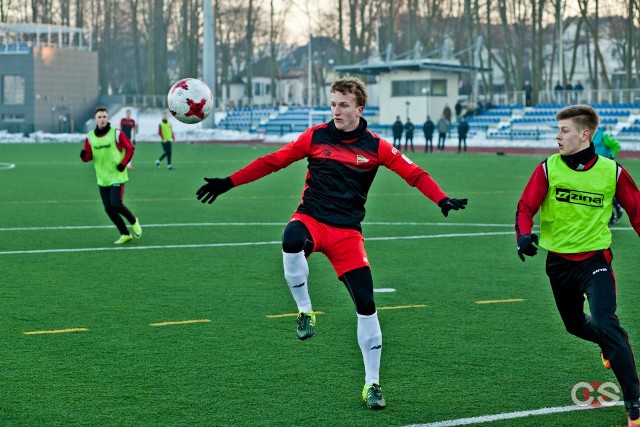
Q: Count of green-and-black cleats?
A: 2